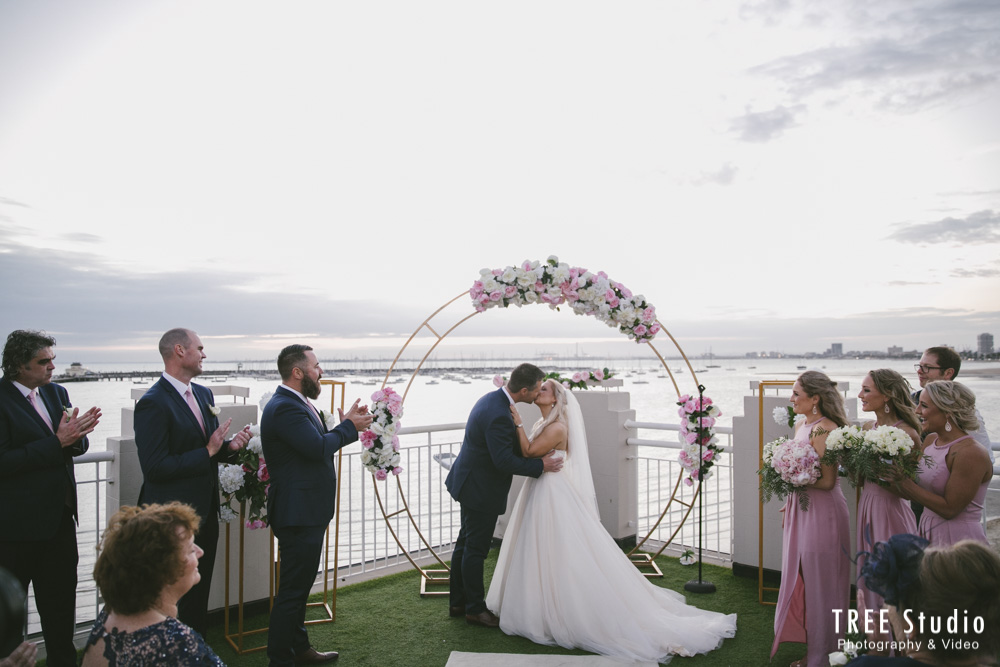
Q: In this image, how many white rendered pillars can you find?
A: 3